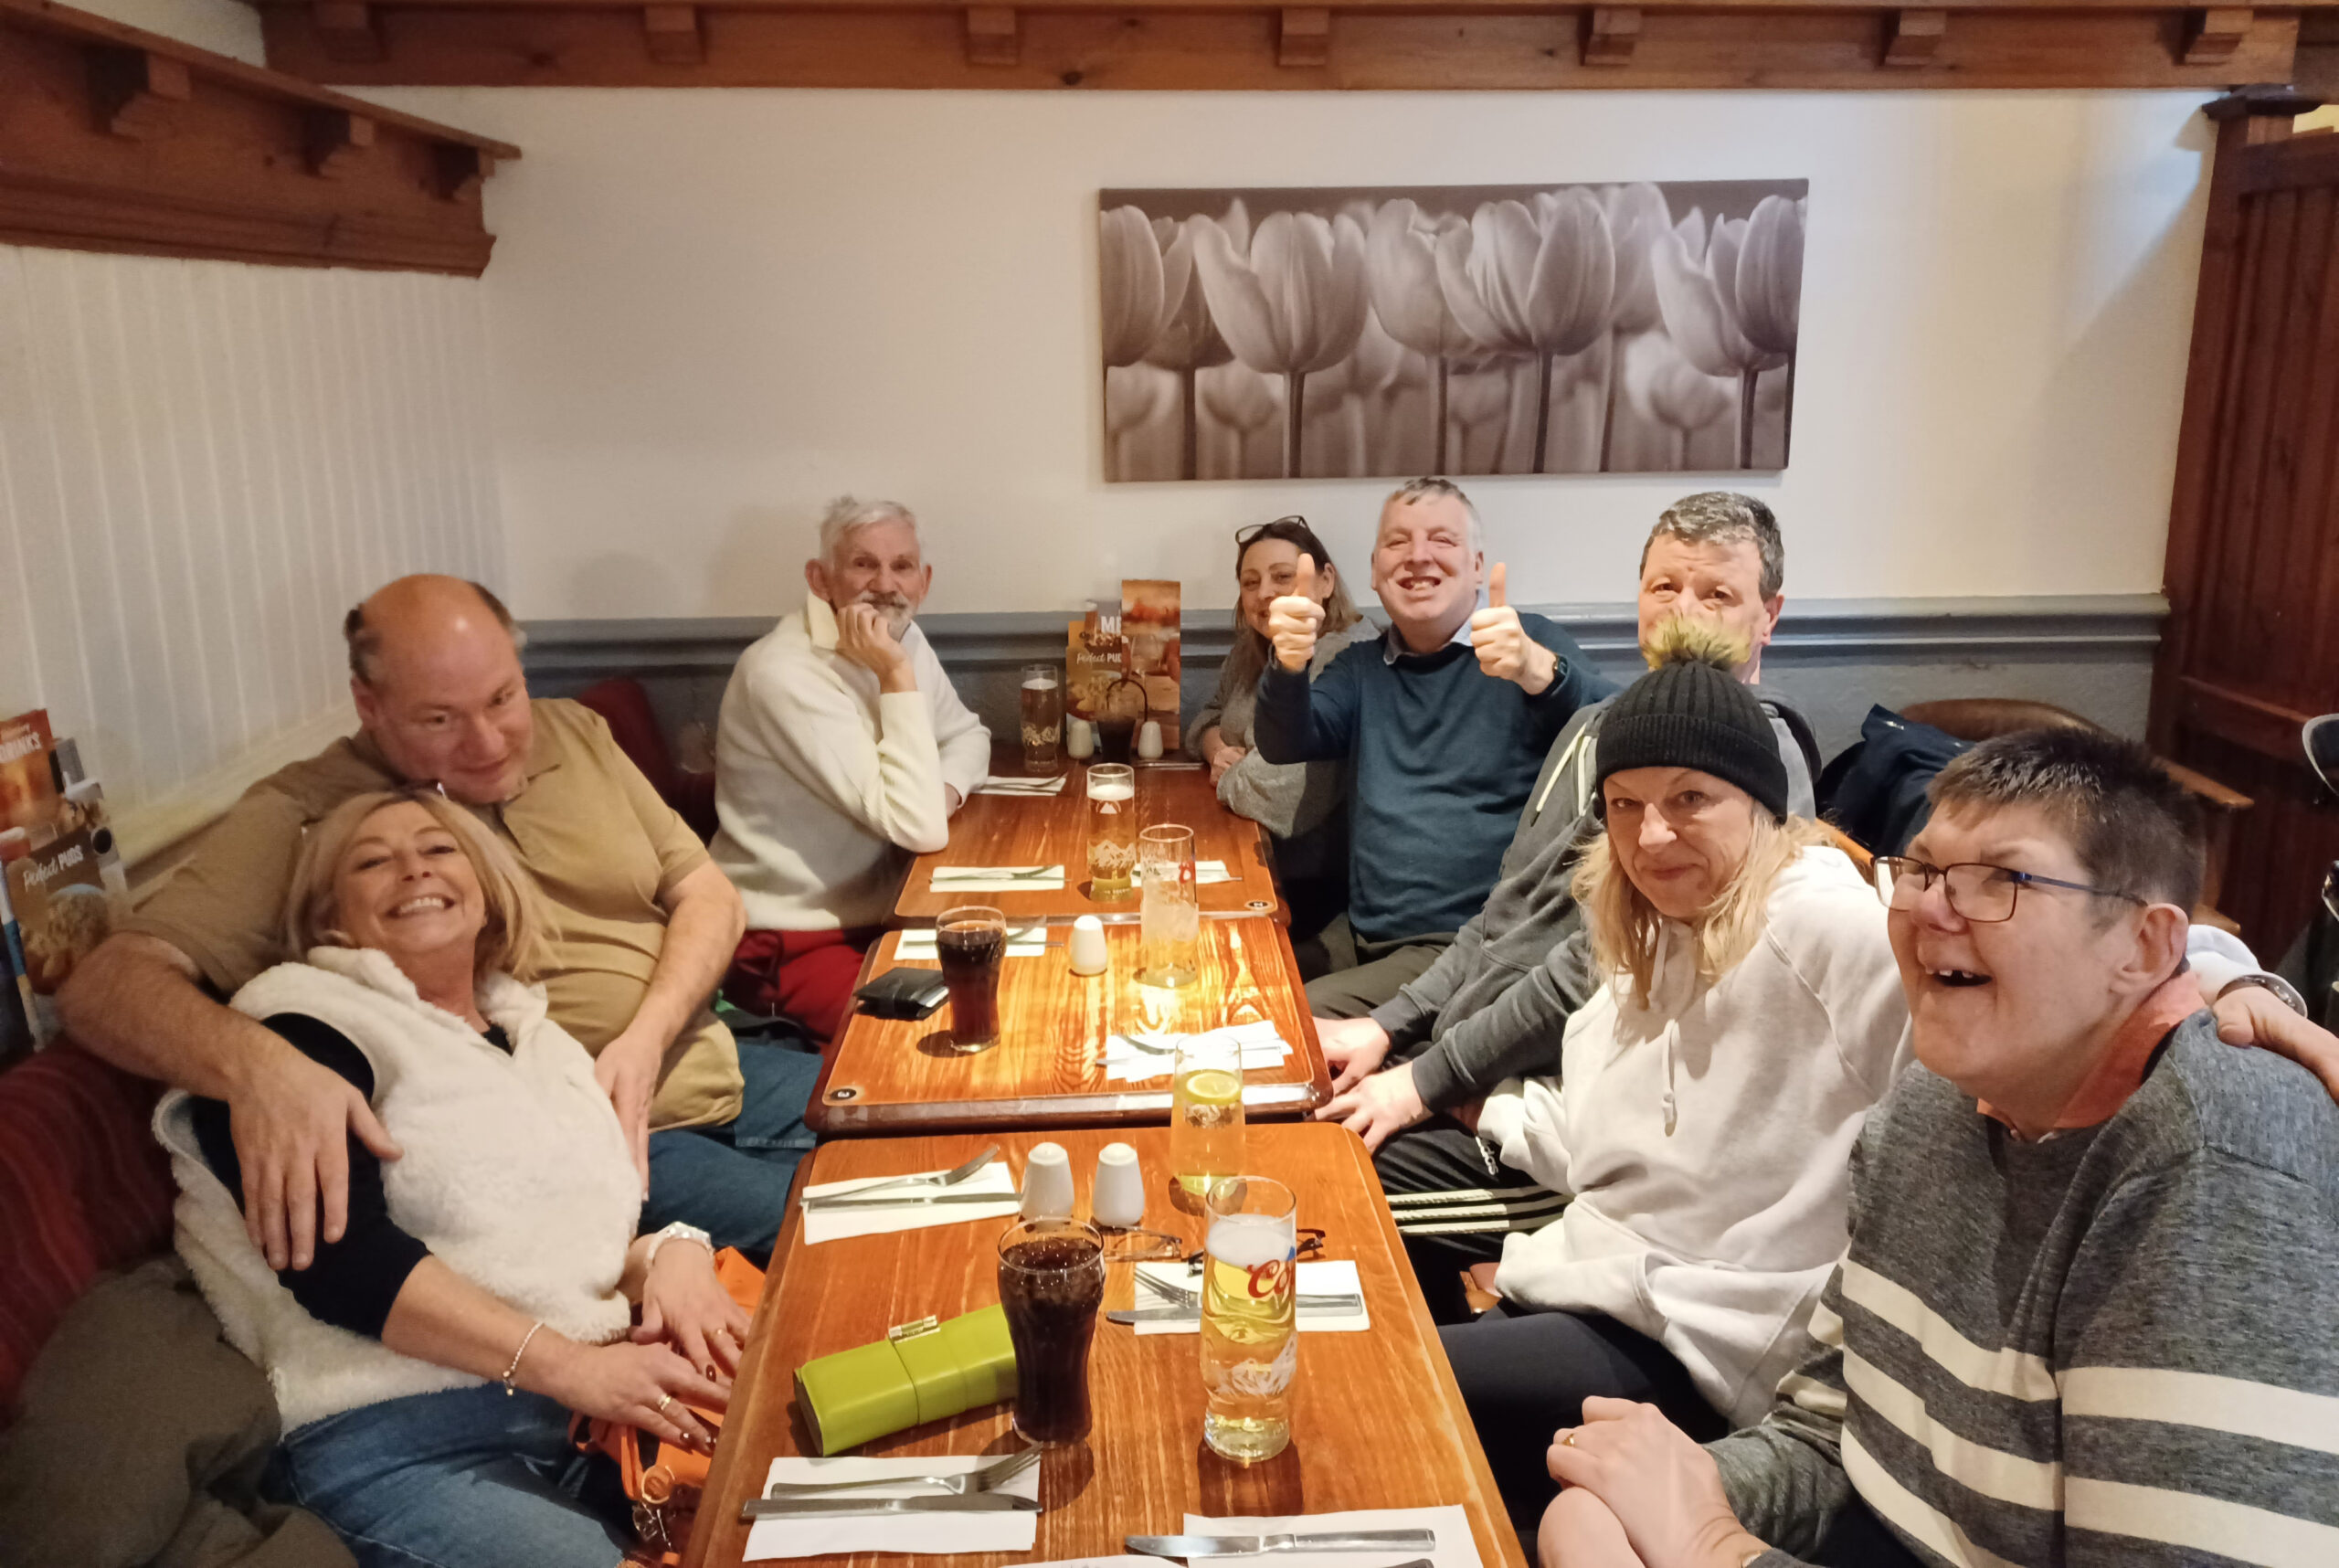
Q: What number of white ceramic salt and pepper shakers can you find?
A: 5